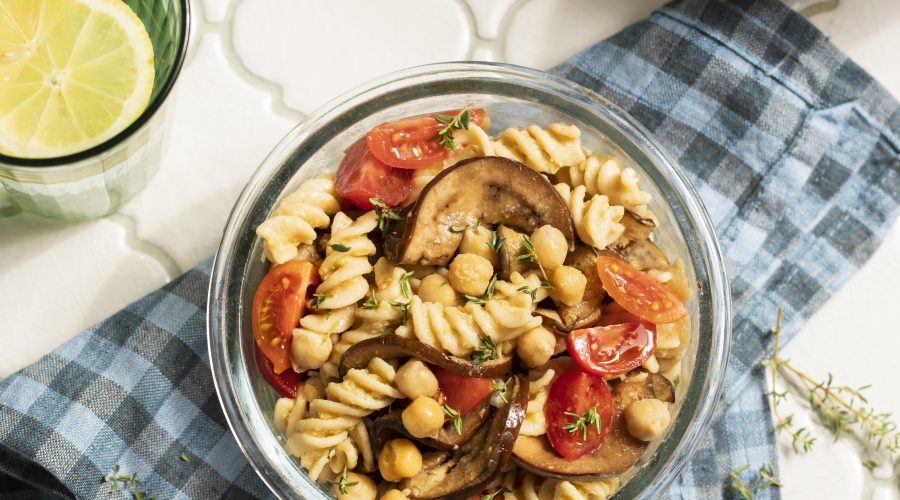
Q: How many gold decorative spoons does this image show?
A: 0